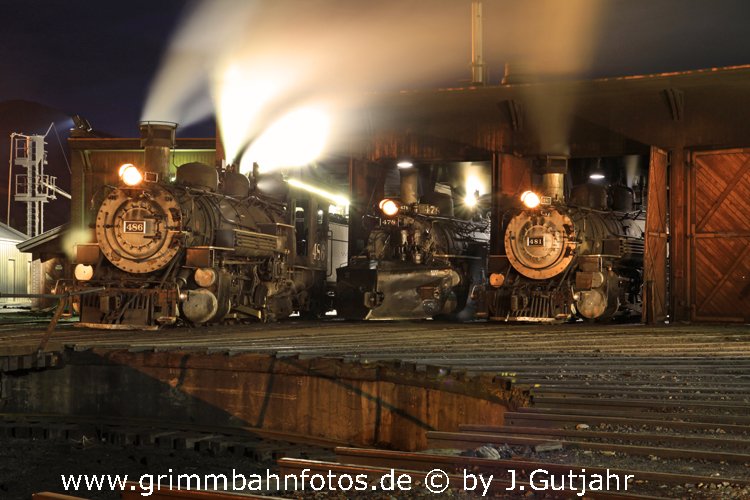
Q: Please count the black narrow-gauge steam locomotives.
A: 3